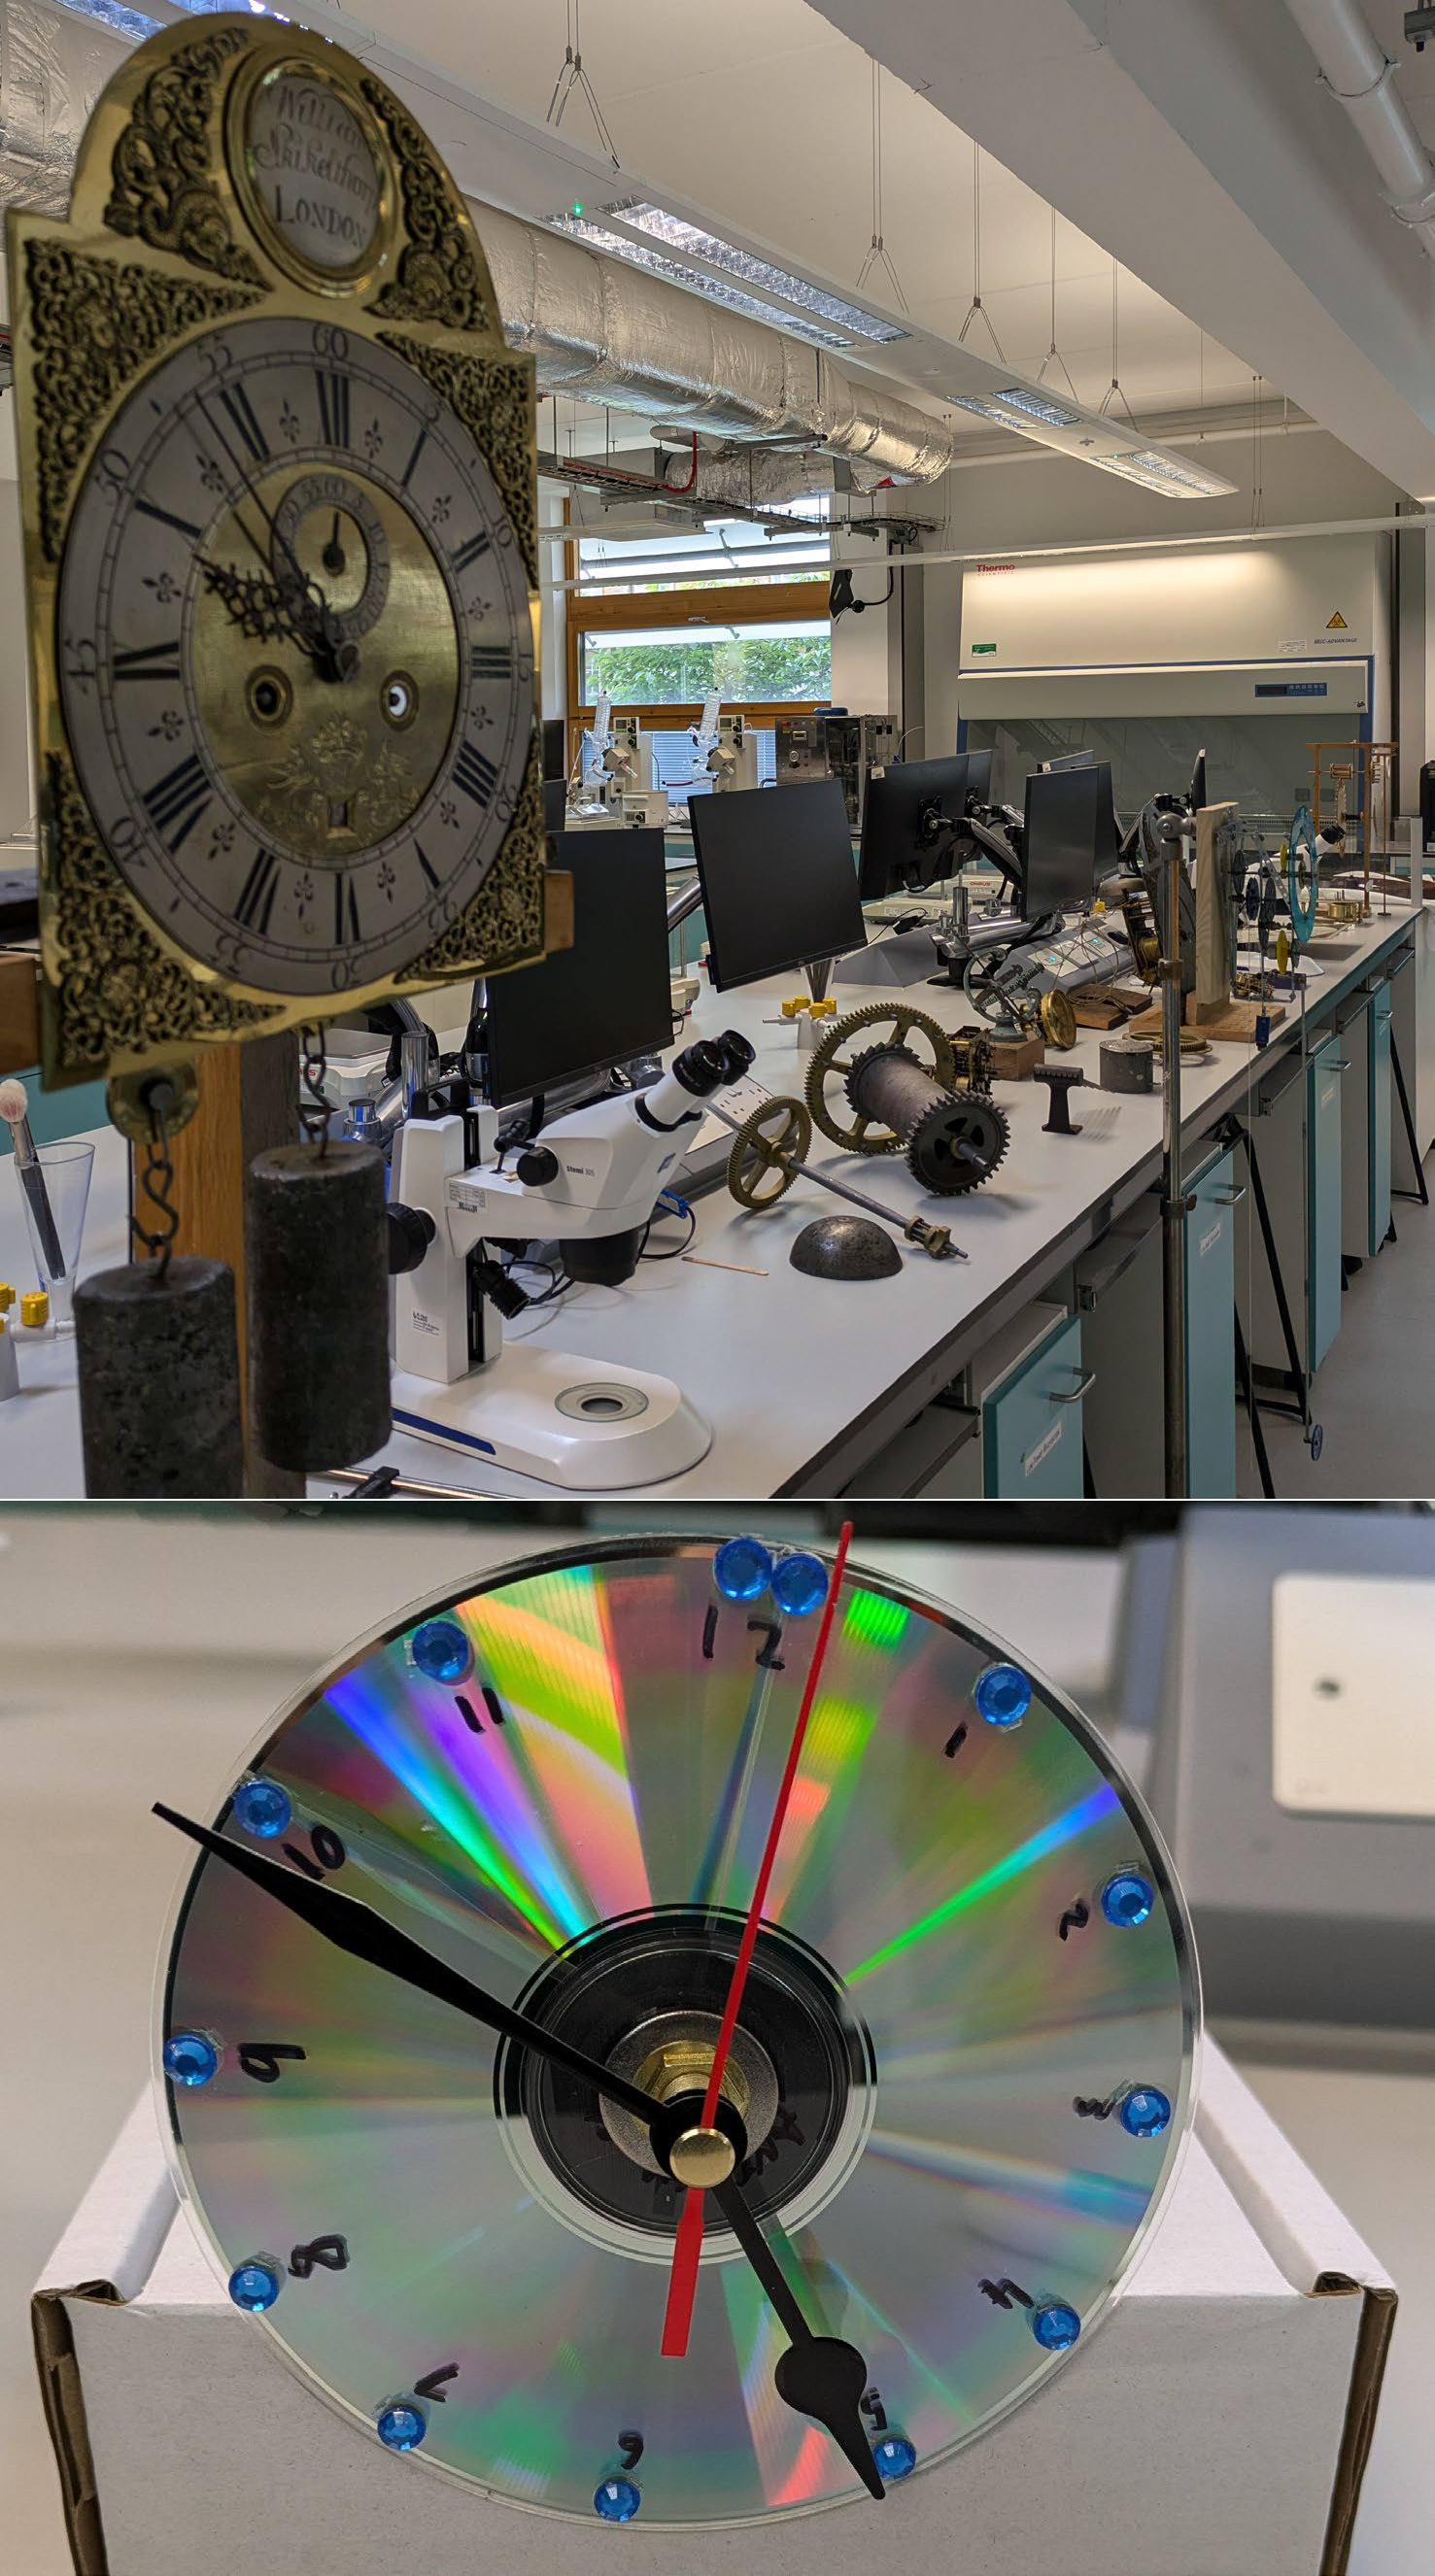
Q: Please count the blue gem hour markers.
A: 13